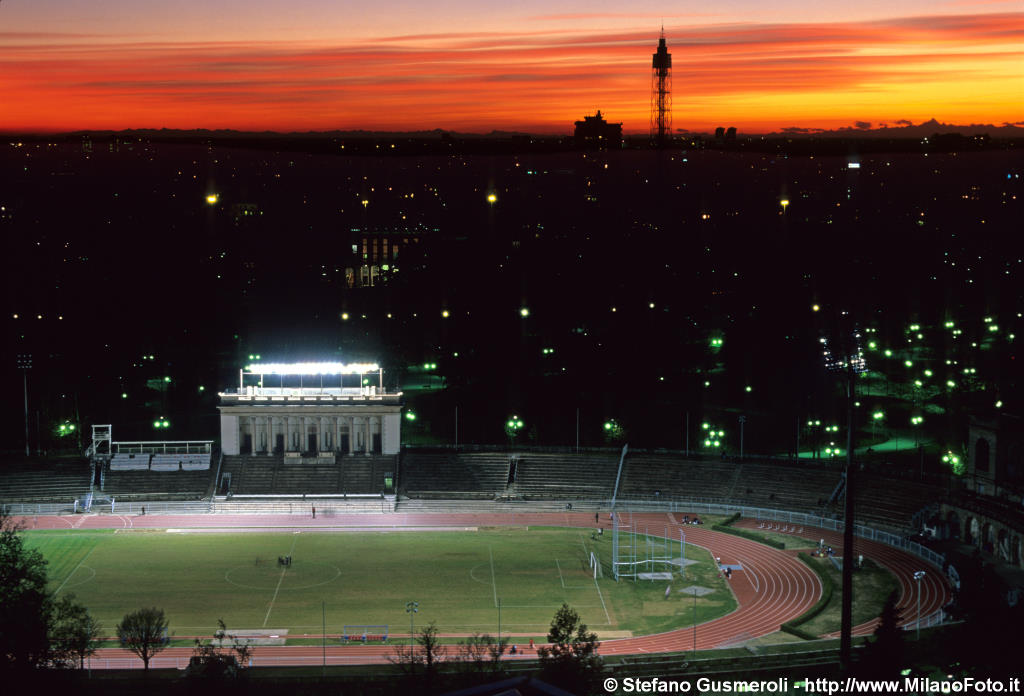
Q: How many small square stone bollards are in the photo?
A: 0